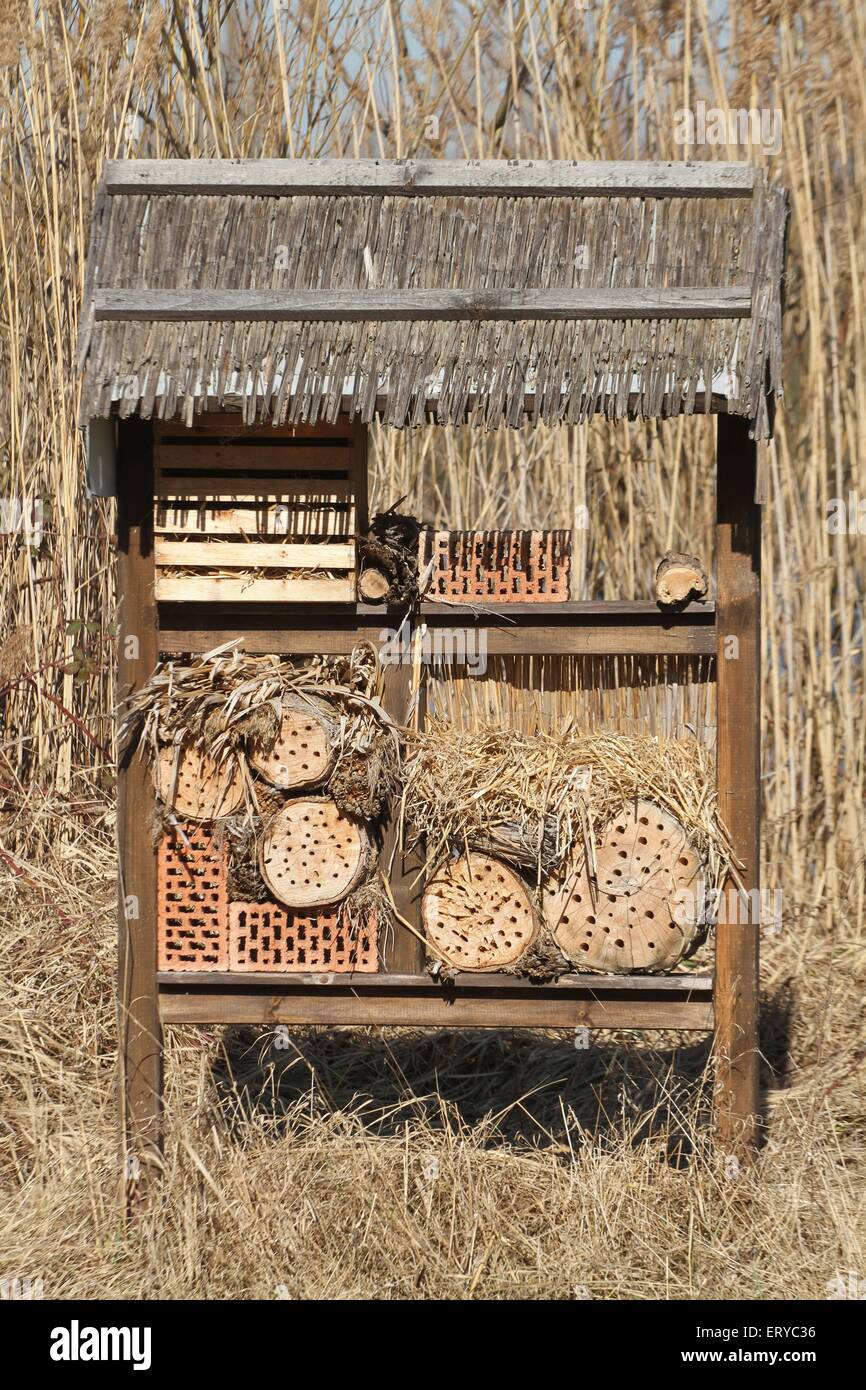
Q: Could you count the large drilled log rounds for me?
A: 5